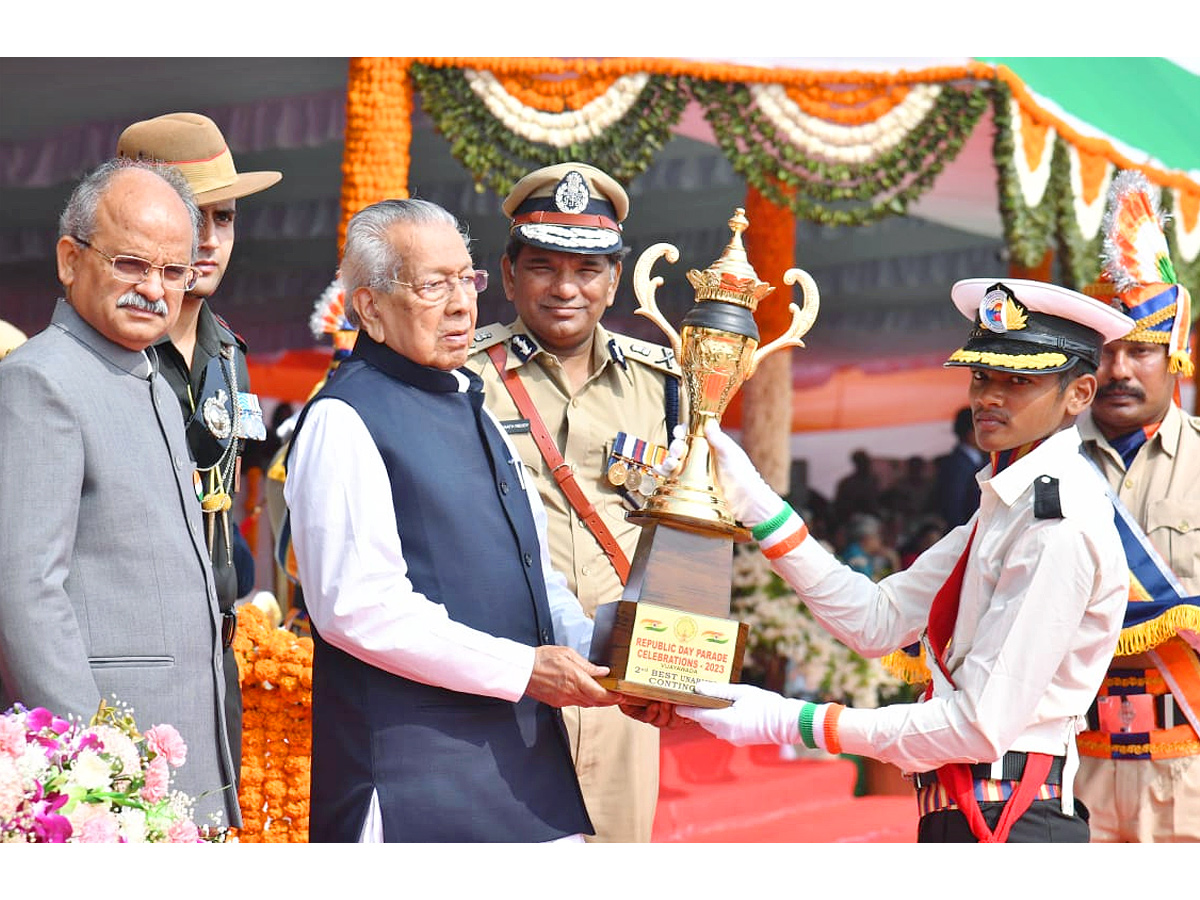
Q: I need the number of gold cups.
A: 1